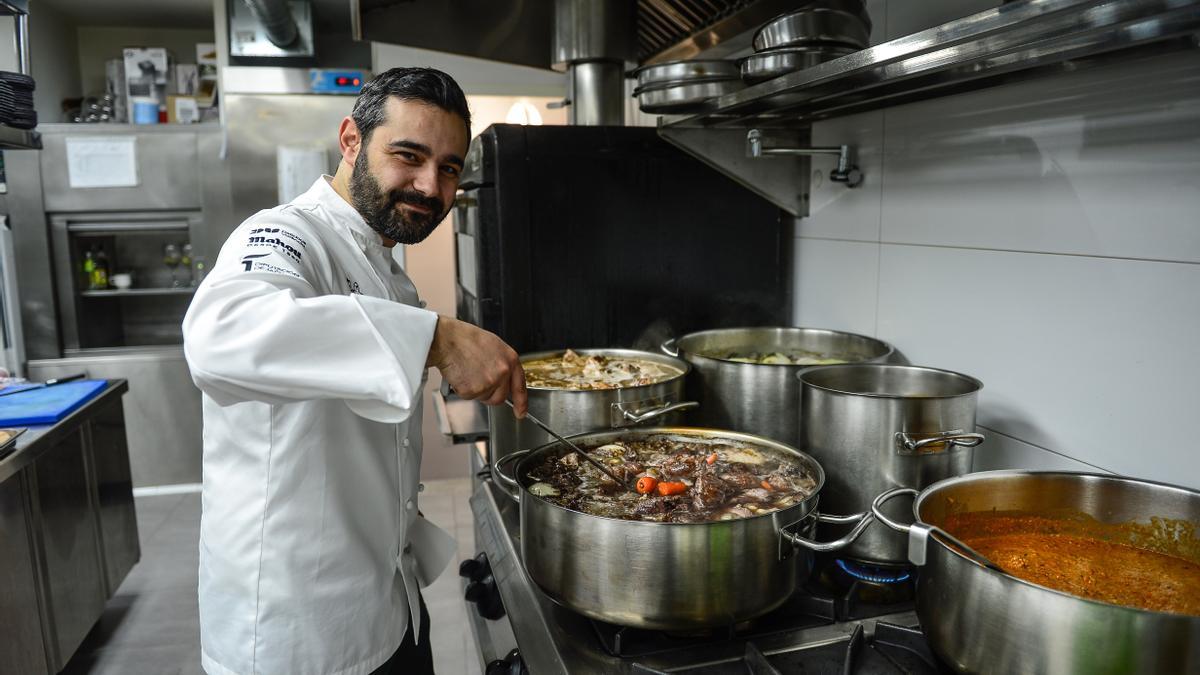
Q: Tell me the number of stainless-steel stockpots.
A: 5